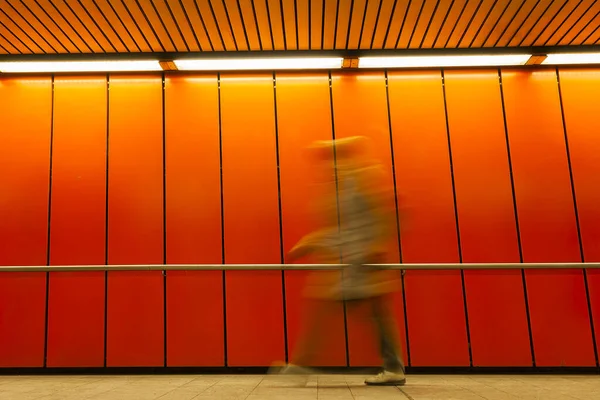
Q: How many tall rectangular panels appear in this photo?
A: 11